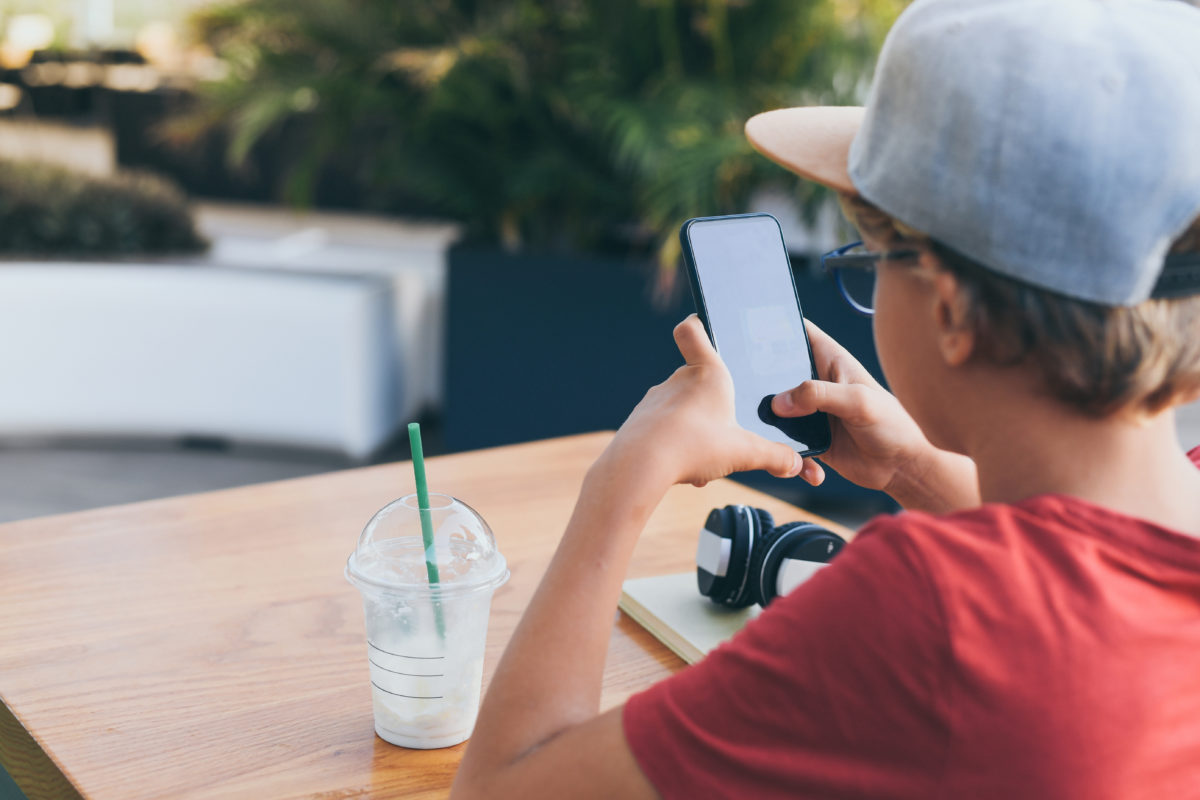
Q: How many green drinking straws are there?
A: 1